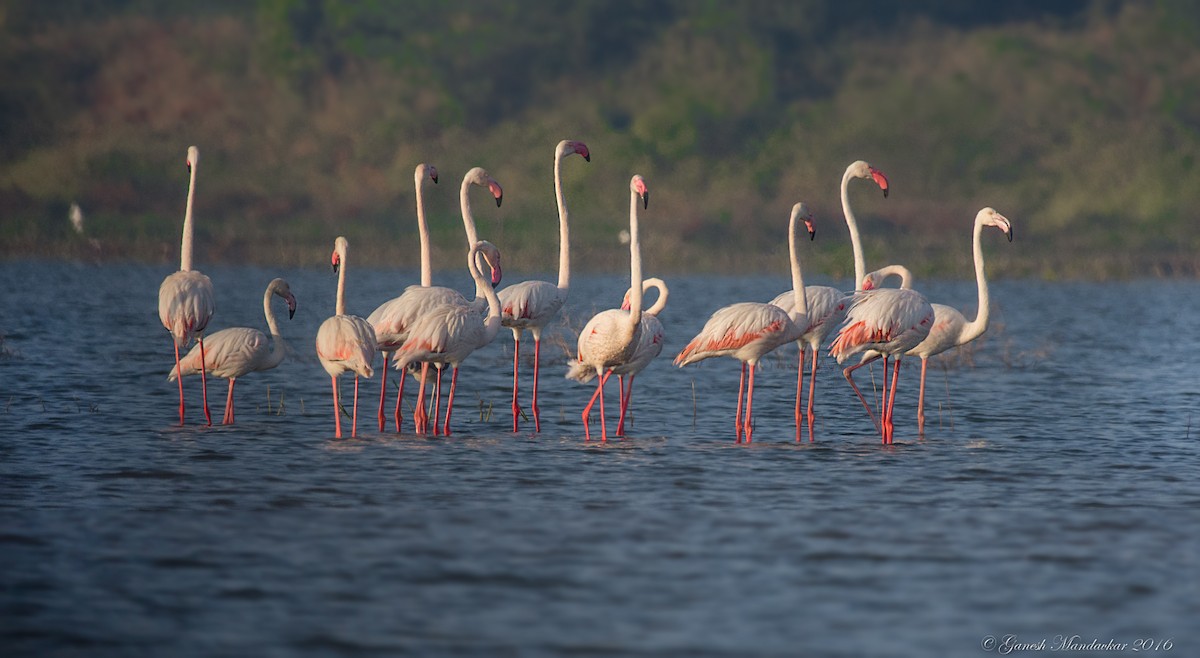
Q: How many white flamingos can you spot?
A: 13